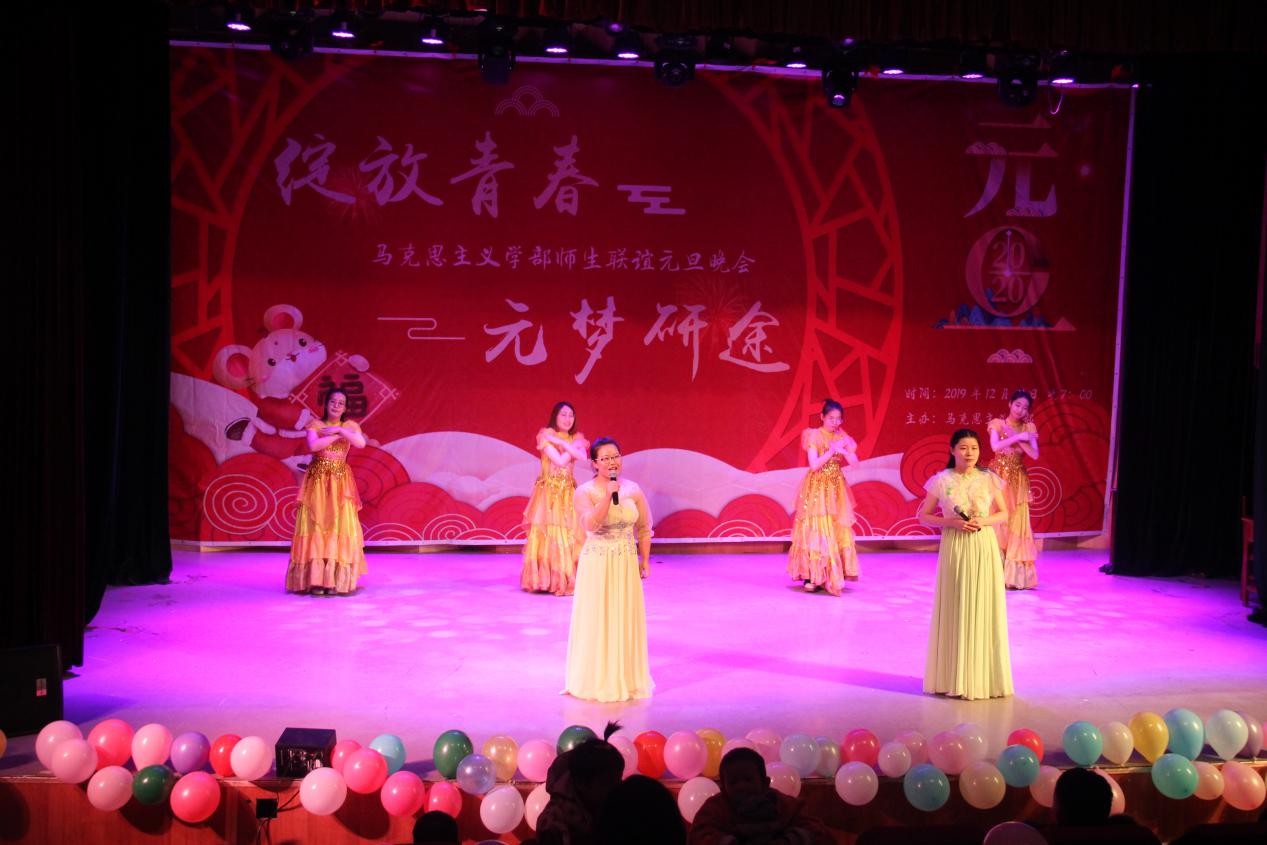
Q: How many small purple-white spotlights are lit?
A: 9